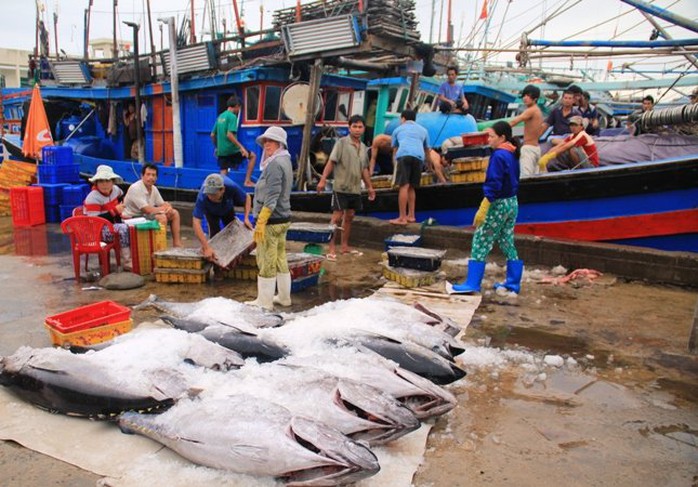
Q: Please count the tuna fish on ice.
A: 10